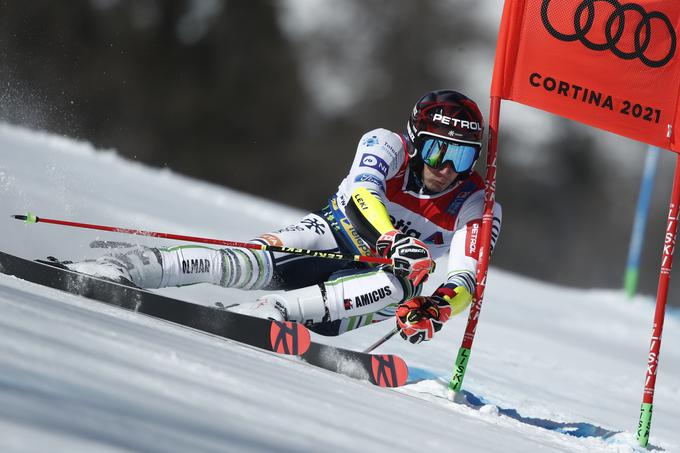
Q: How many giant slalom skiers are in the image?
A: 1